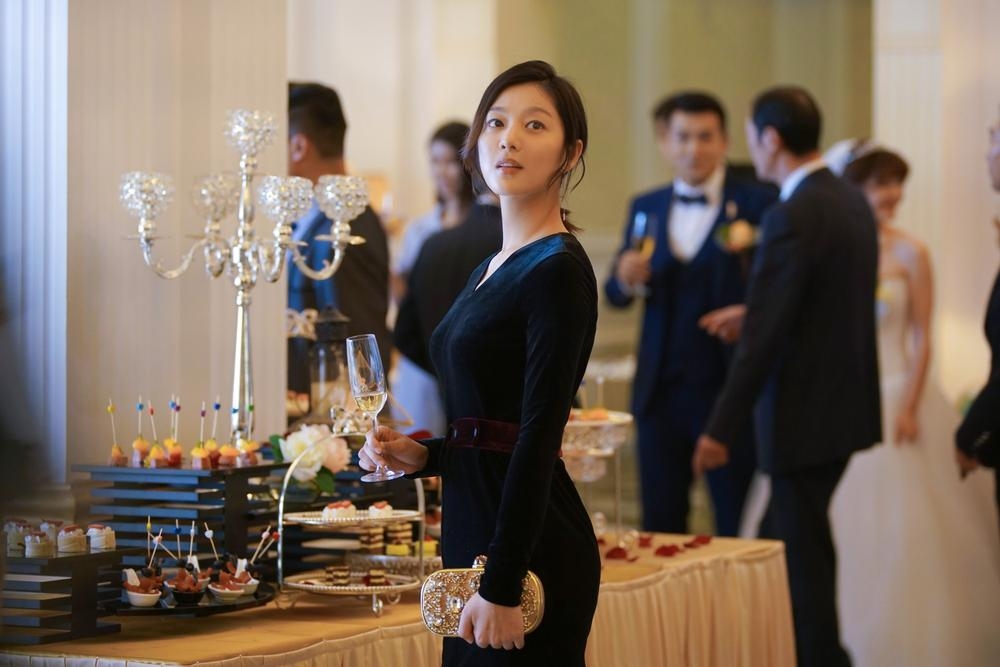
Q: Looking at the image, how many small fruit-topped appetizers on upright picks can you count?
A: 9